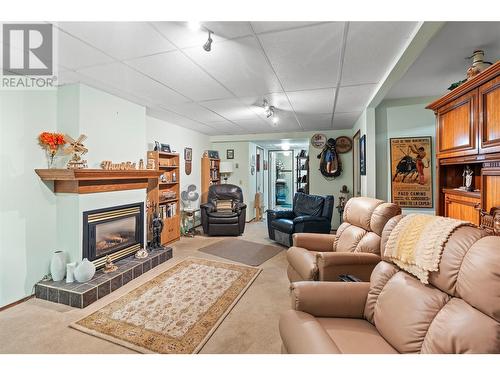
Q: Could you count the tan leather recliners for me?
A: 2